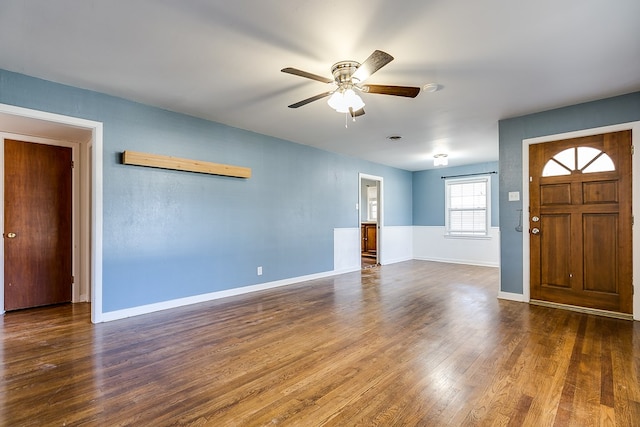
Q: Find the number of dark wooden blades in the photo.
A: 5